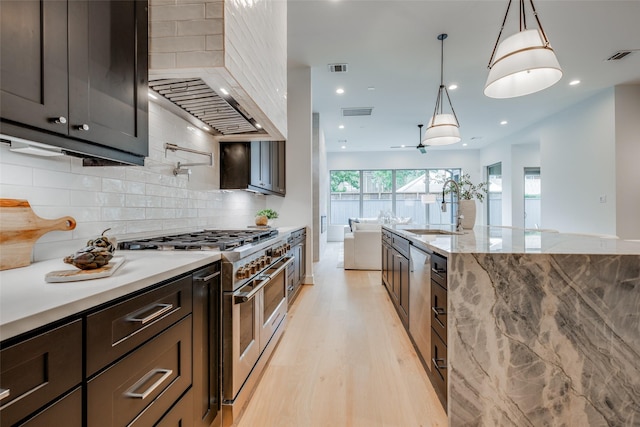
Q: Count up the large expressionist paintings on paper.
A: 0